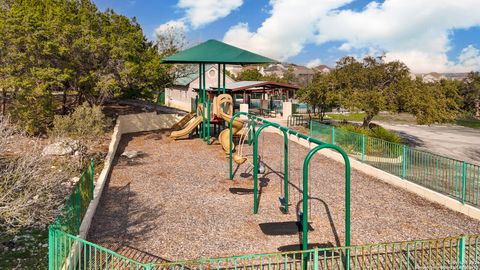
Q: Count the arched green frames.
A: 3